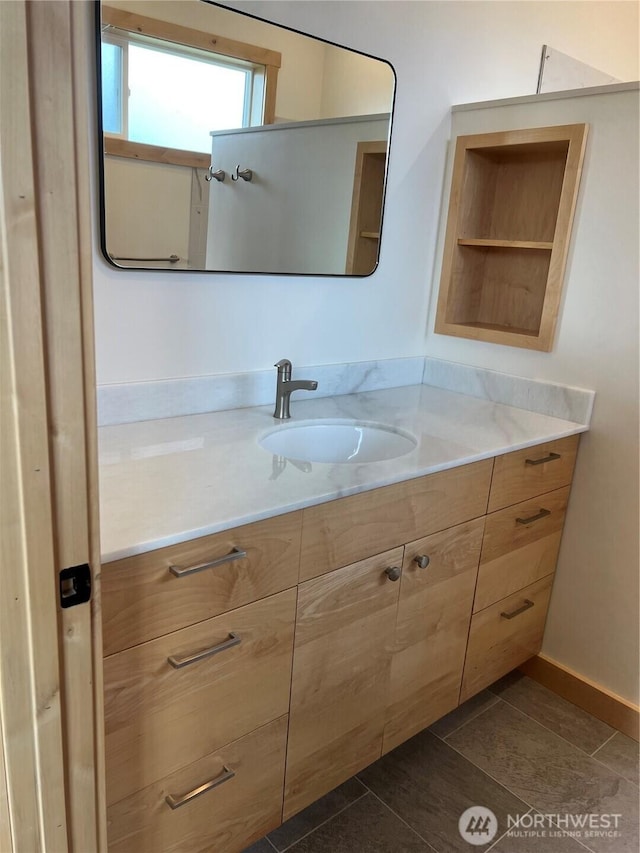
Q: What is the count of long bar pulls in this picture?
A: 6